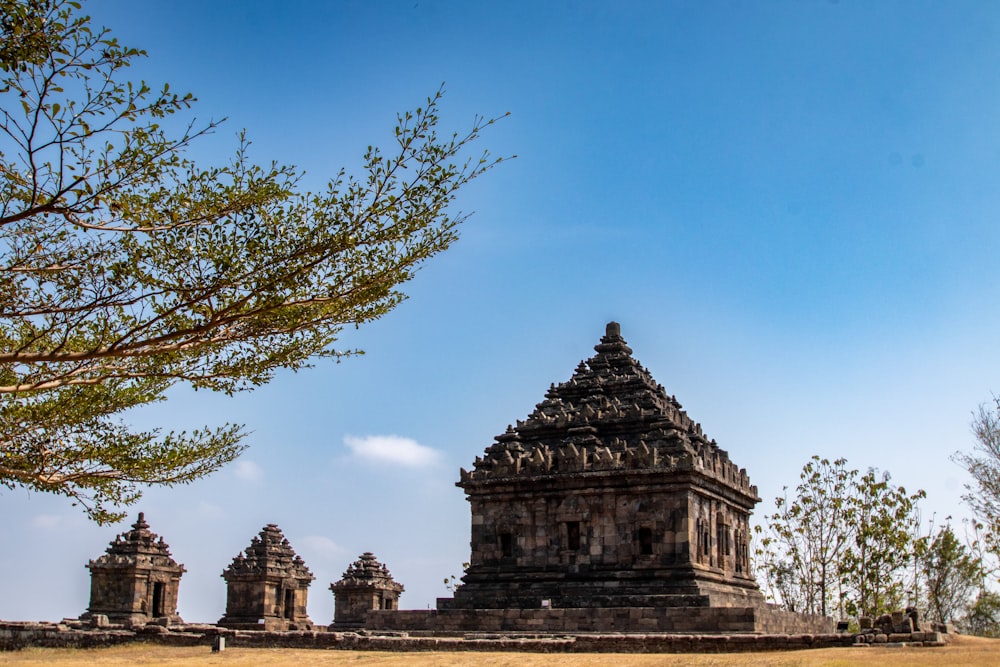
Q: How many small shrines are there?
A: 3